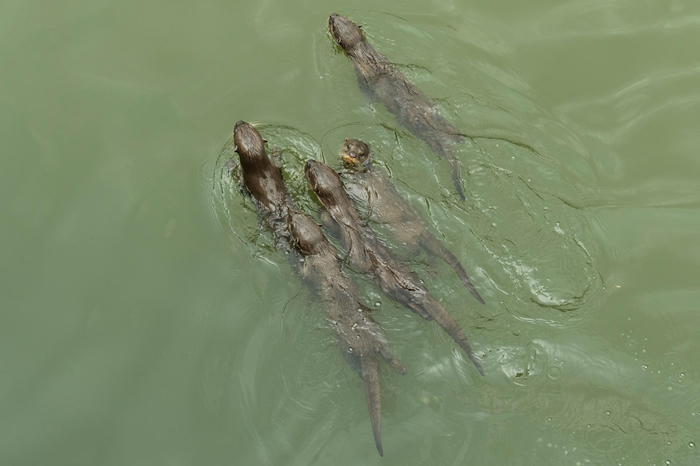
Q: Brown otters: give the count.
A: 5